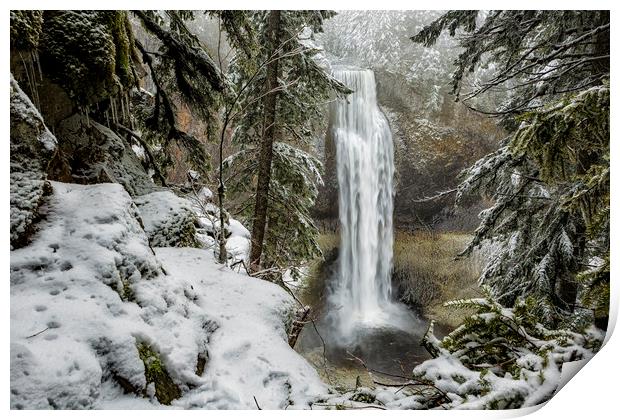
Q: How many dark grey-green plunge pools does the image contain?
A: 1